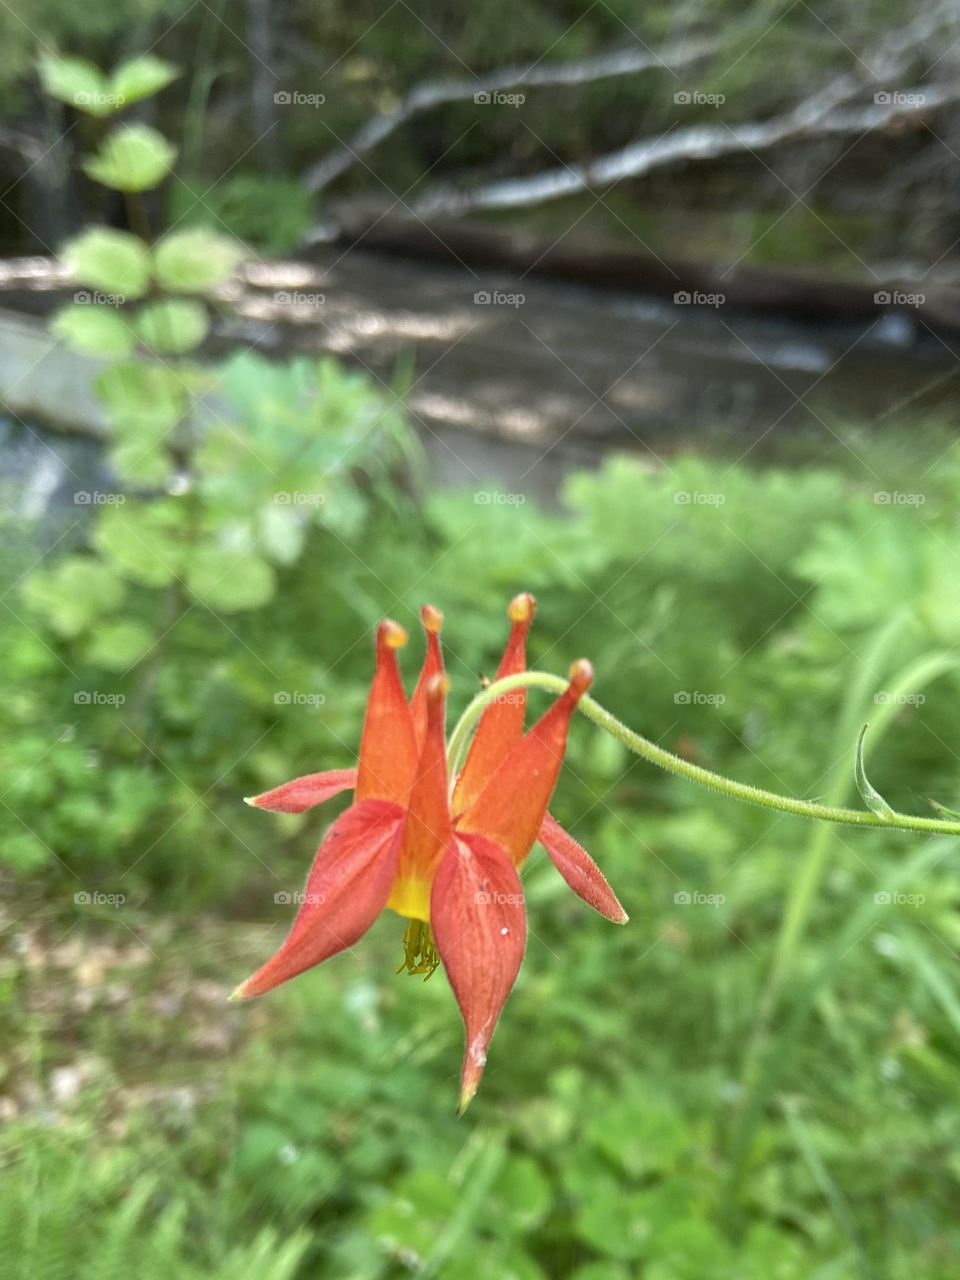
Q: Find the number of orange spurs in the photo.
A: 5